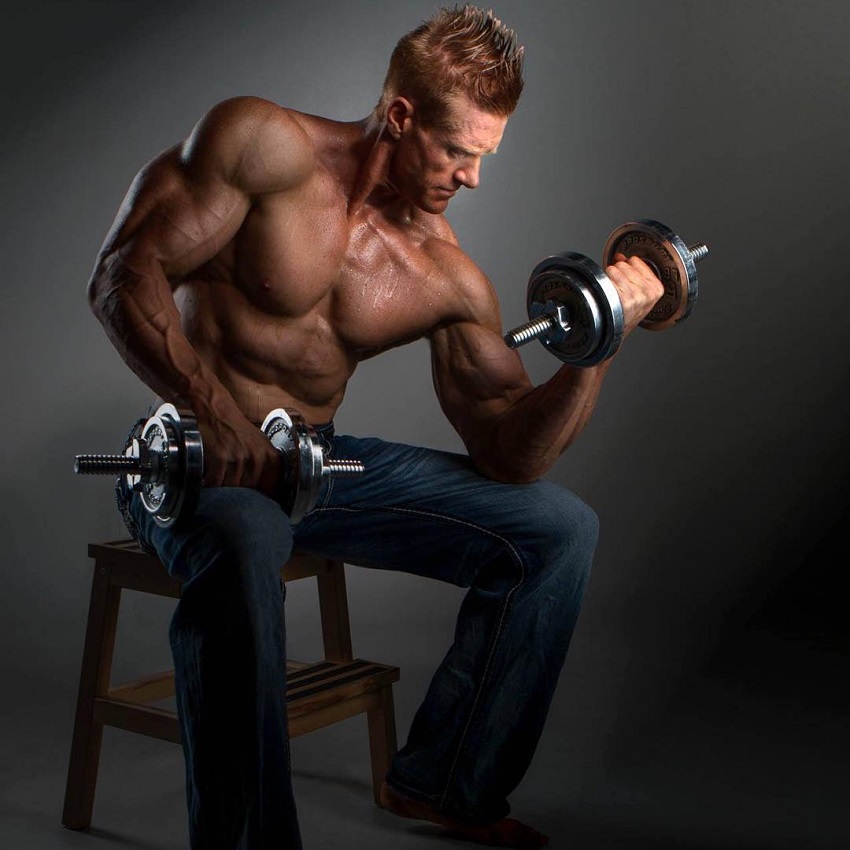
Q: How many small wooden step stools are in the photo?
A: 1